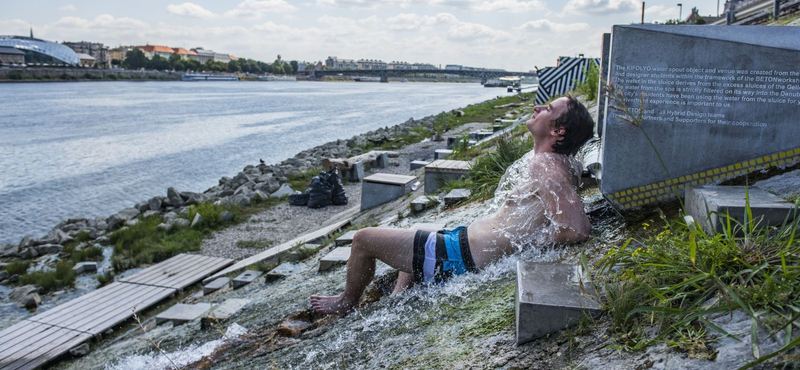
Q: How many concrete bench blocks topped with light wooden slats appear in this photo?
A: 2